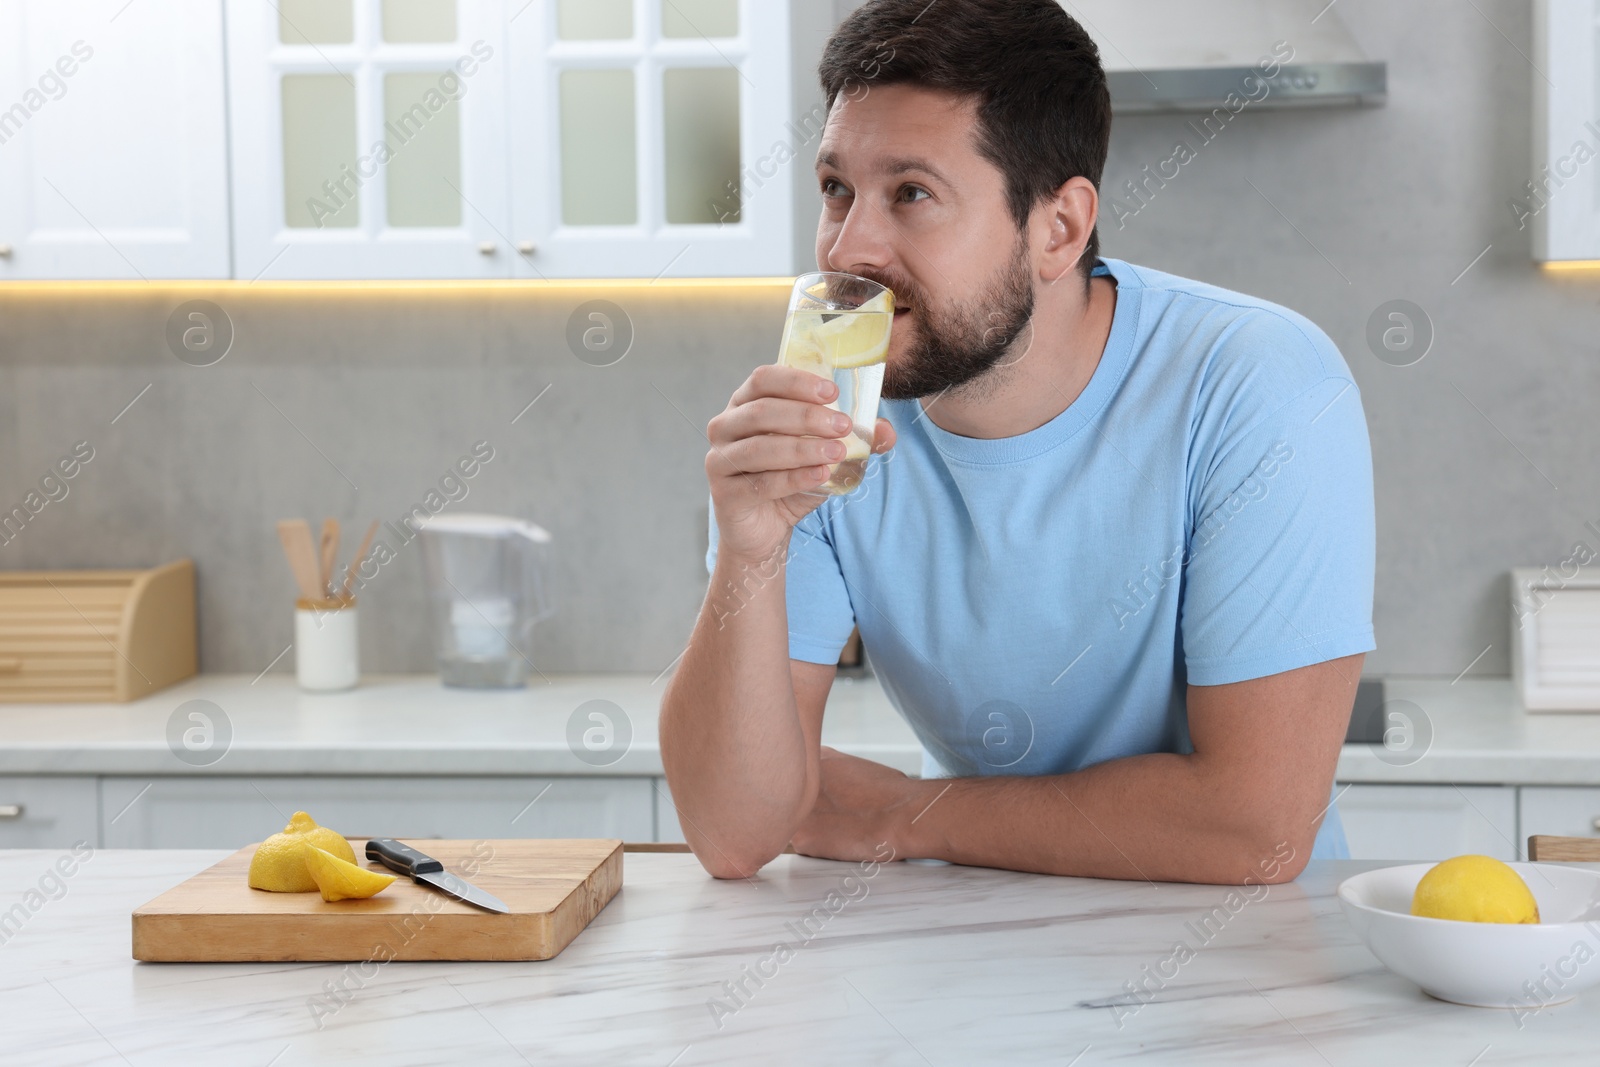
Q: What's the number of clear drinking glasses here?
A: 1